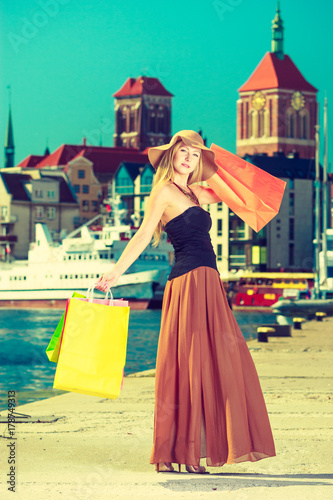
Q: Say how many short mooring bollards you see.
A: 3